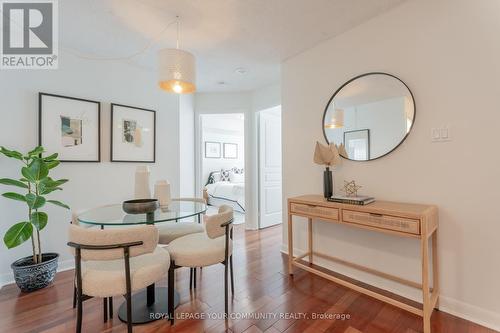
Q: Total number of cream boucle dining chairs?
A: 4